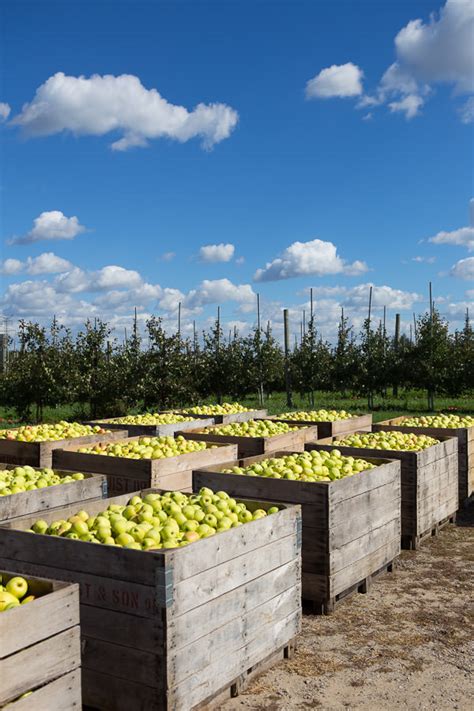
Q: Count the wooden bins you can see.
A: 12